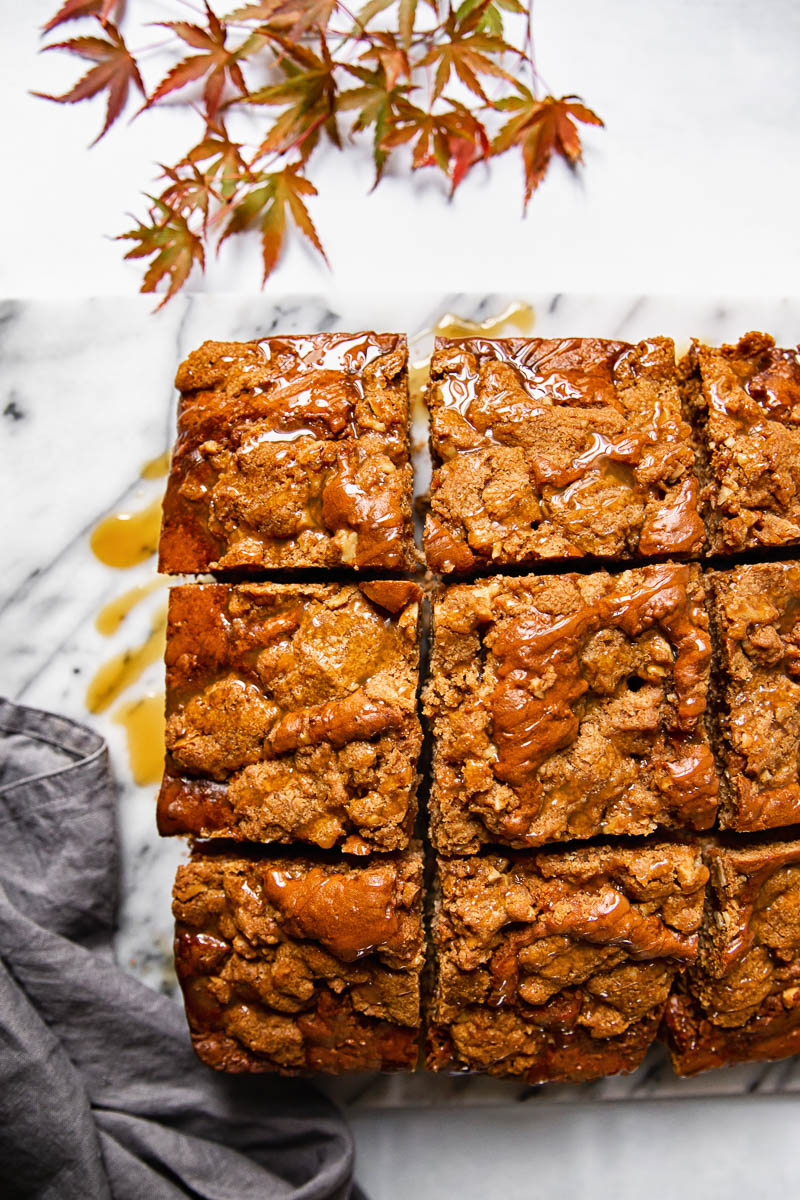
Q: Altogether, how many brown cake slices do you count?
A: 9